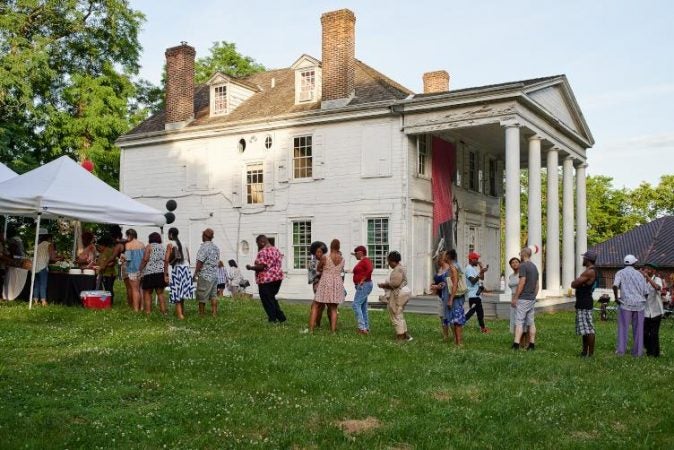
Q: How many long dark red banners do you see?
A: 1